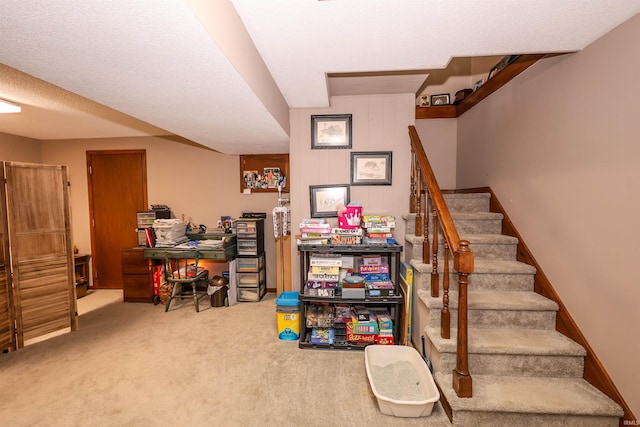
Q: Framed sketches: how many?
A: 3